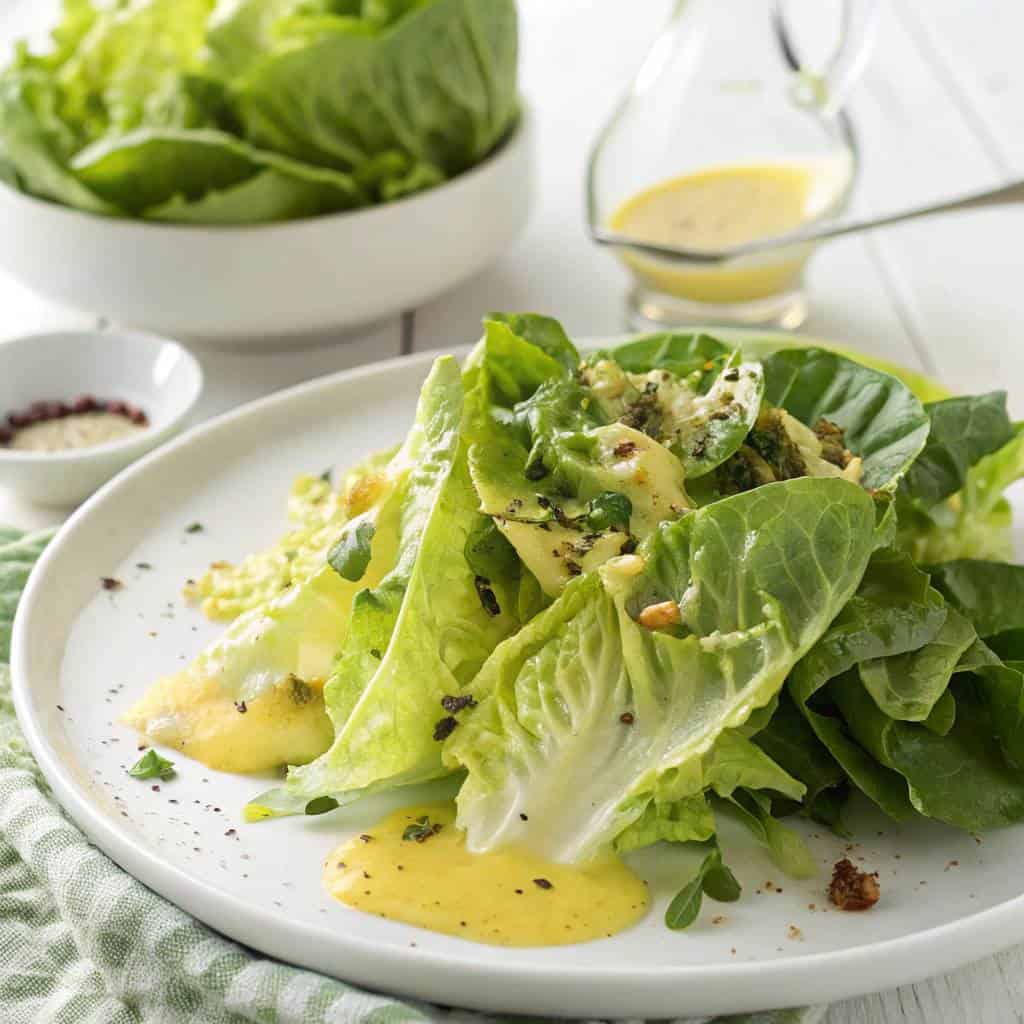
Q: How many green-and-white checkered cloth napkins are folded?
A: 1